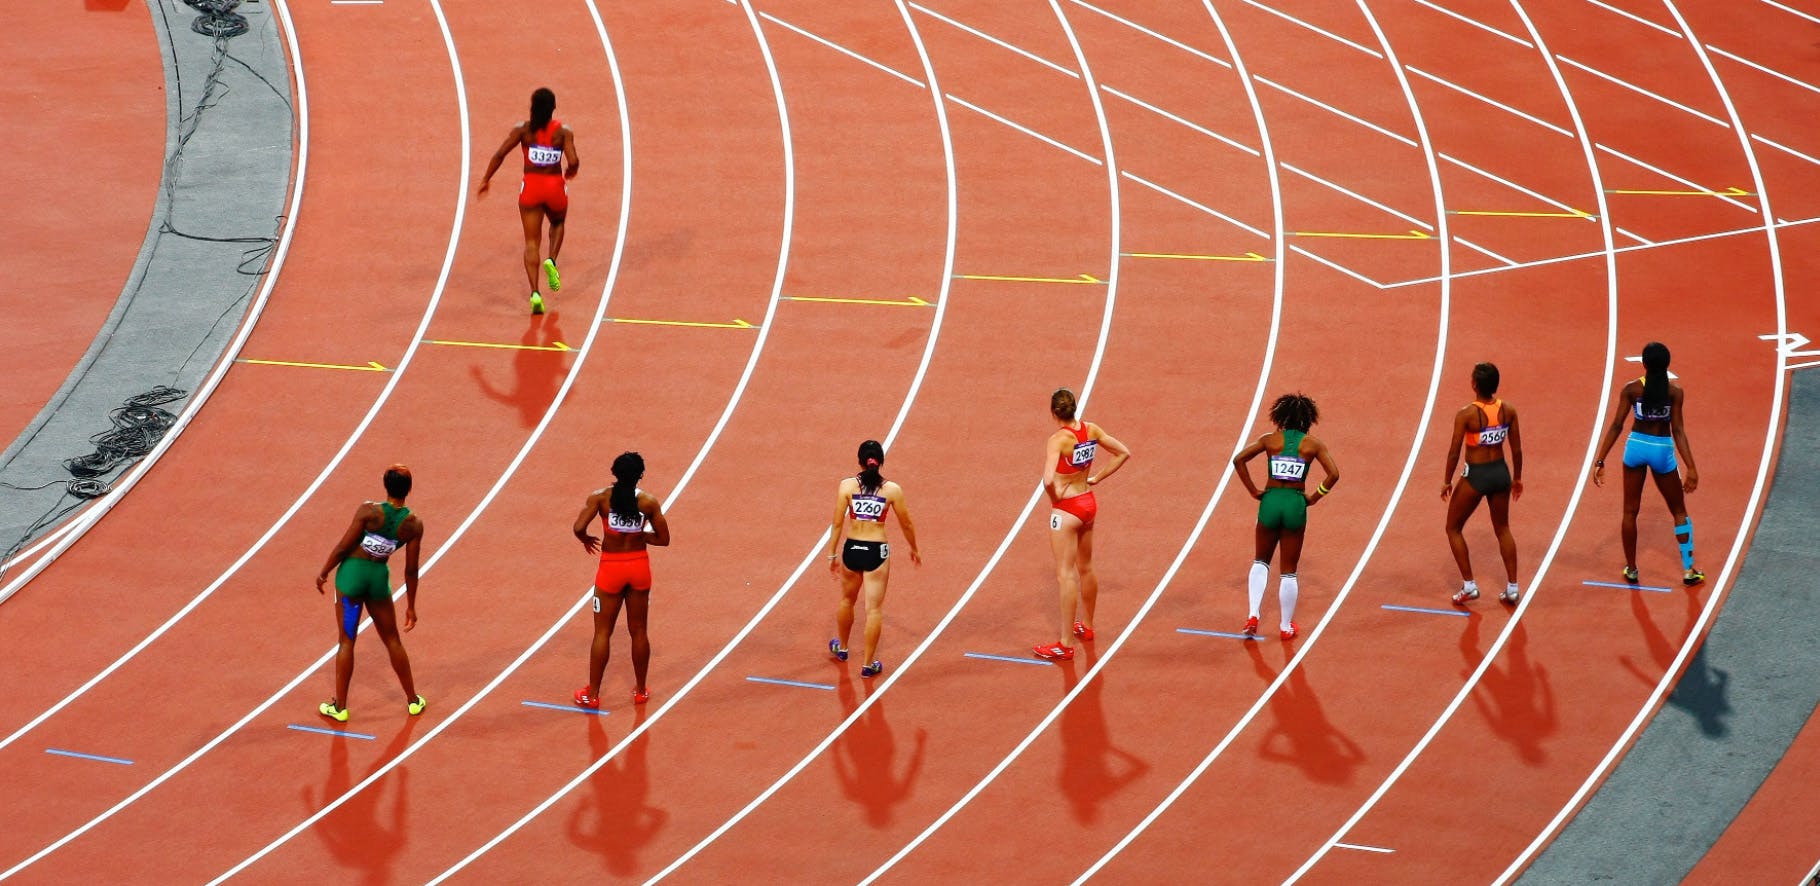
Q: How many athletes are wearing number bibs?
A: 8